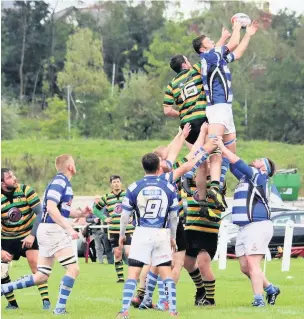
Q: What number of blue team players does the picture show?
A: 5